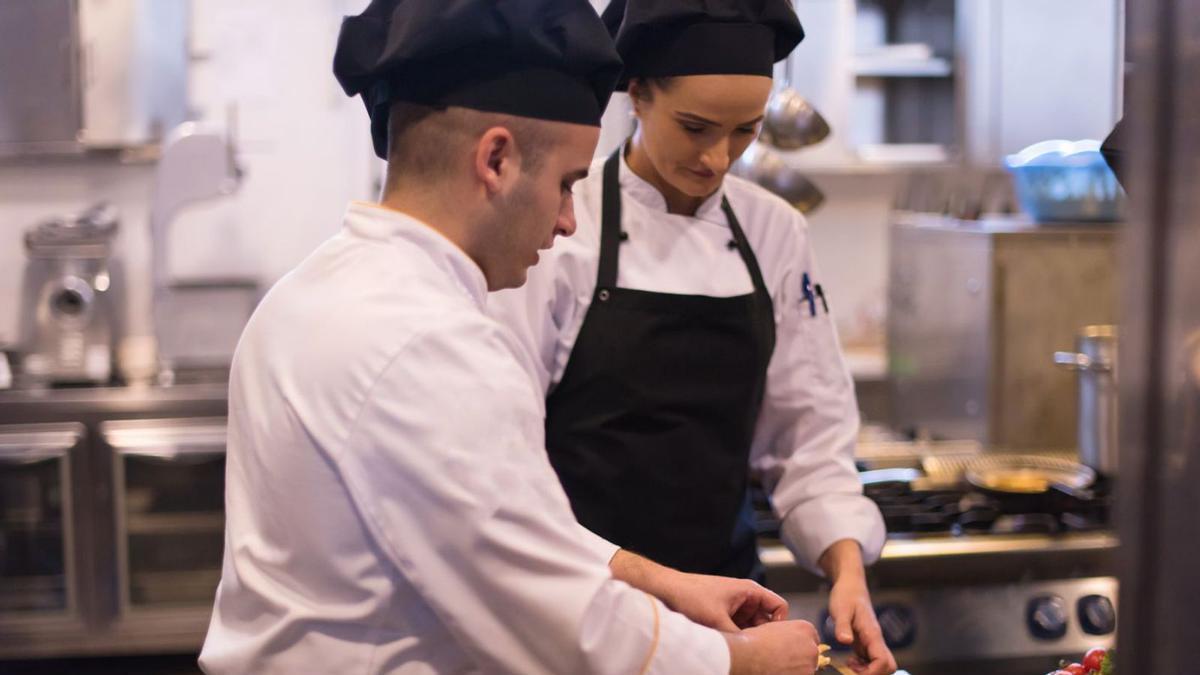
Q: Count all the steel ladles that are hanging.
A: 2